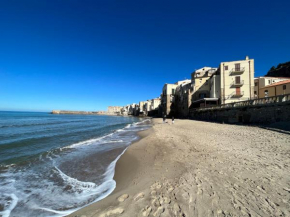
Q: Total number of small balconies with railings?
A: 3